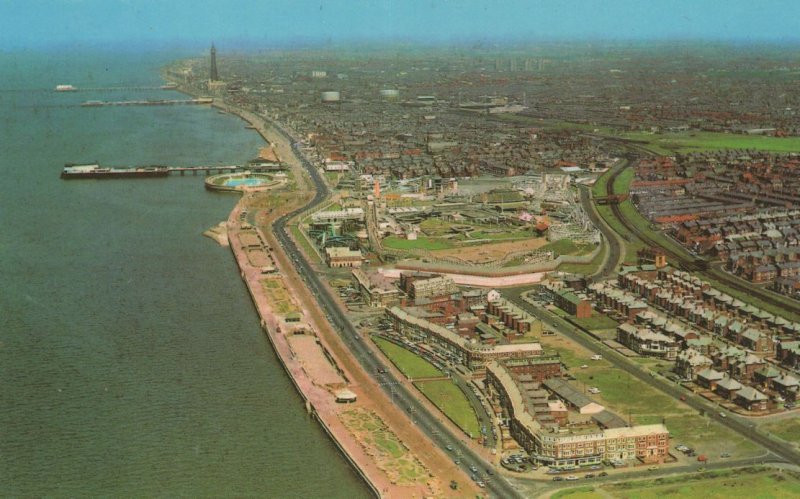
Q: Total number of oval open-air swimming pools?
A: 1